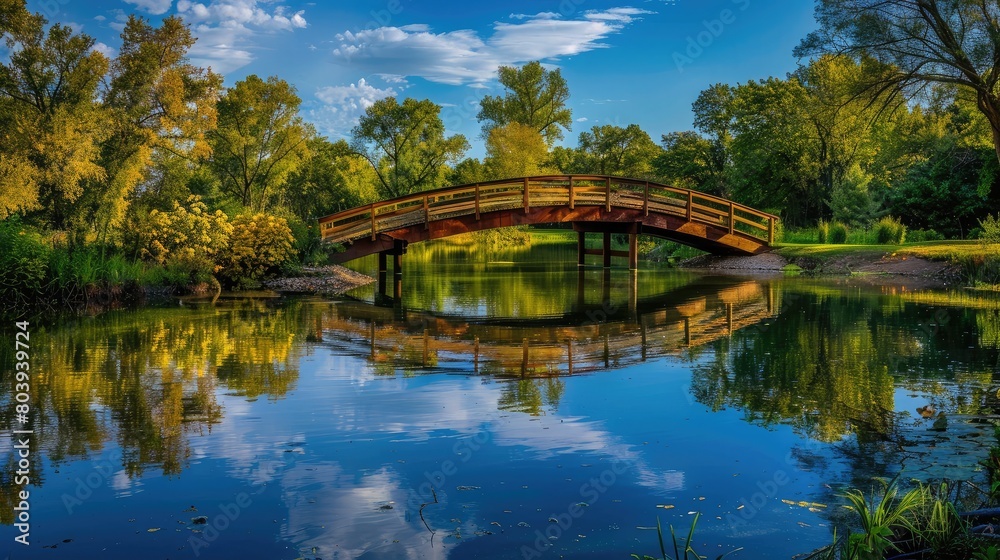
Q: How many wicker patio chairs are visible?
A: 0